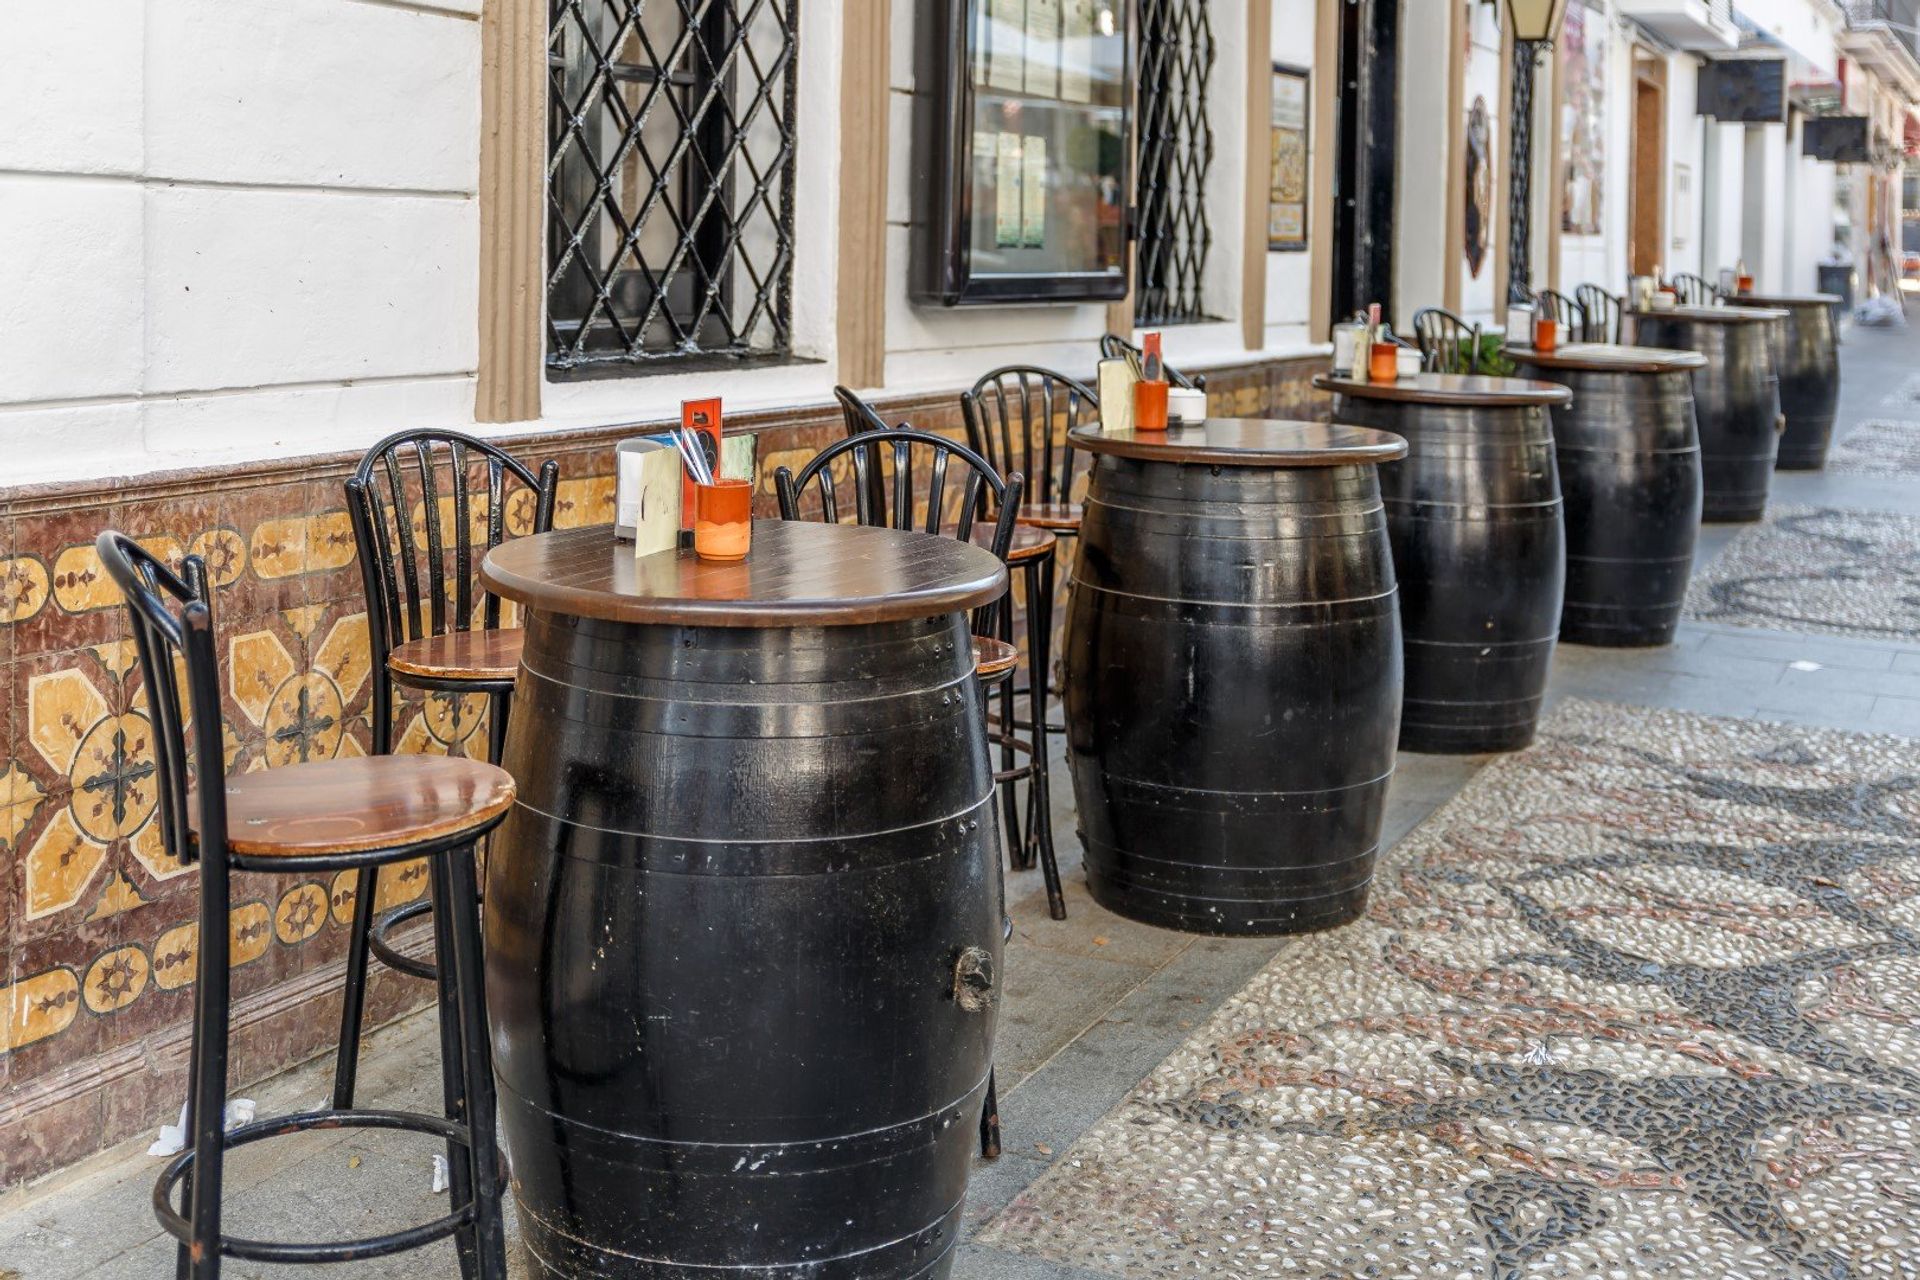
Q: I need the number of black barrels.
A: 6